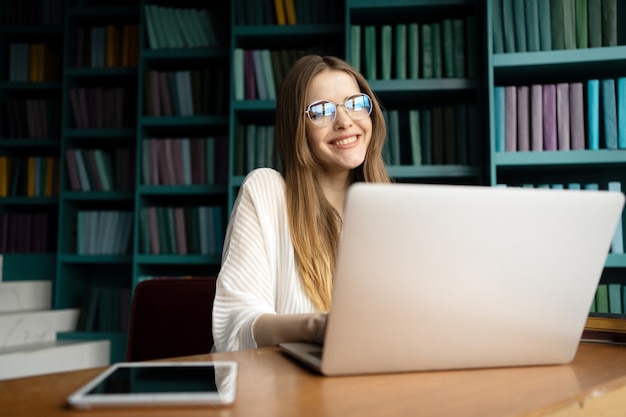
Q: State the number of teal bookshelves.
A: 6